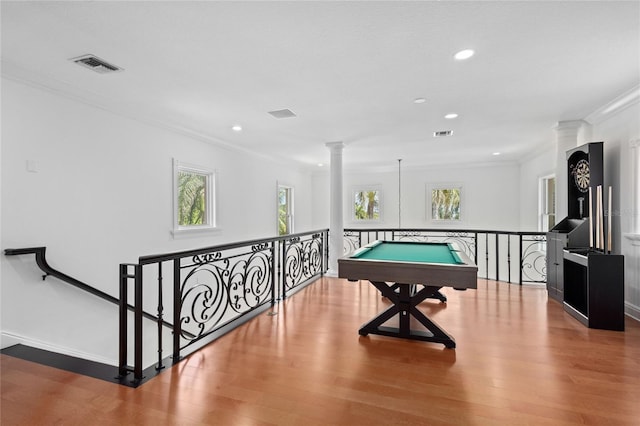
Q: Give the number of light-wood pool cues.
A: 4